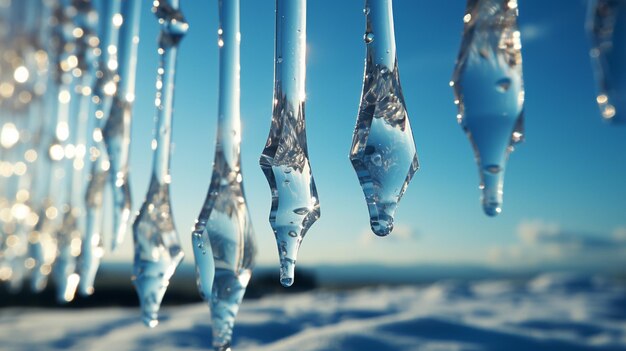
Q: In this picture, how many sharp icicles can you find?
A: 5